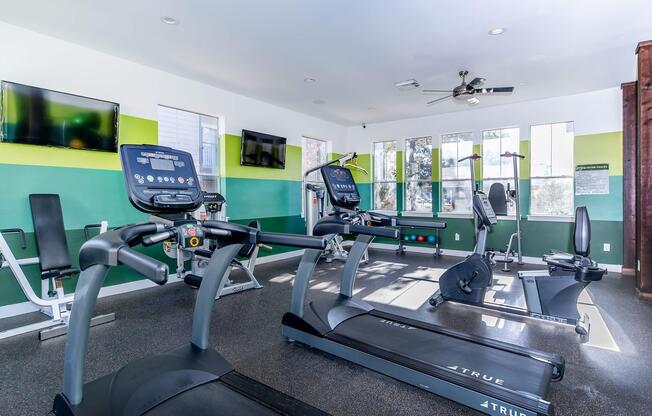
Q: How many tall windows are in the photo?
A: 7